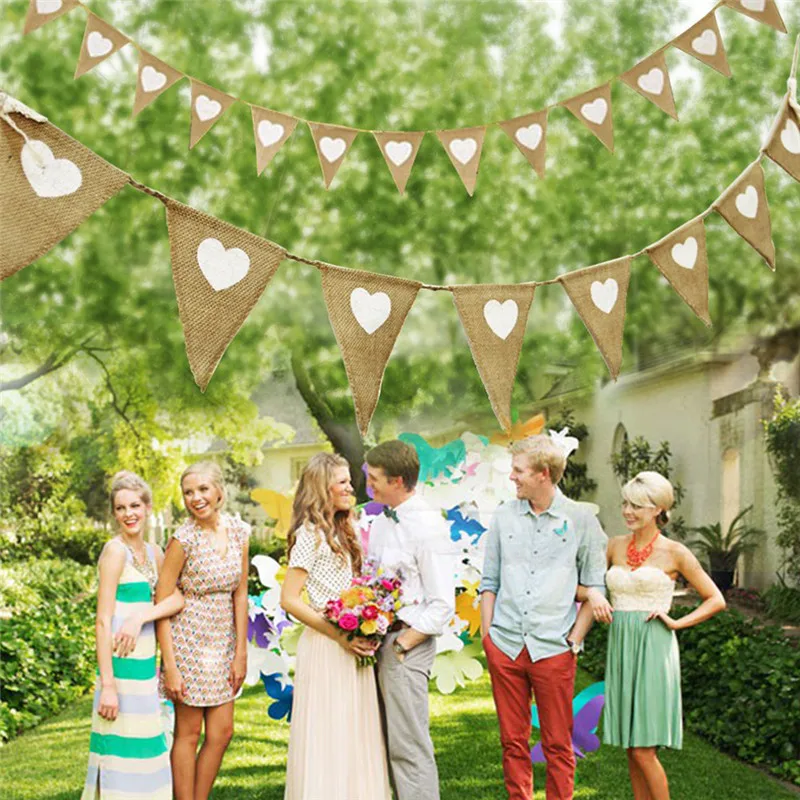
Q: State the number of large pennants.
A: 8